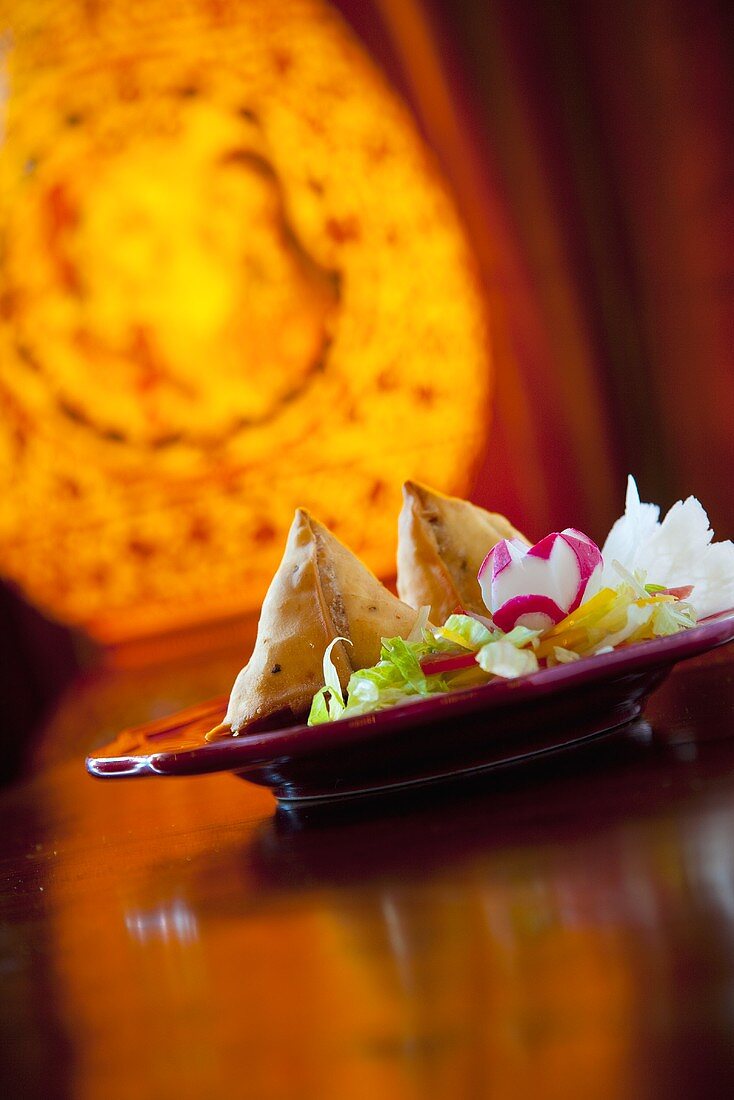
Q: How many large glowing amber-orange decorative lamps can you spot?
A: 1